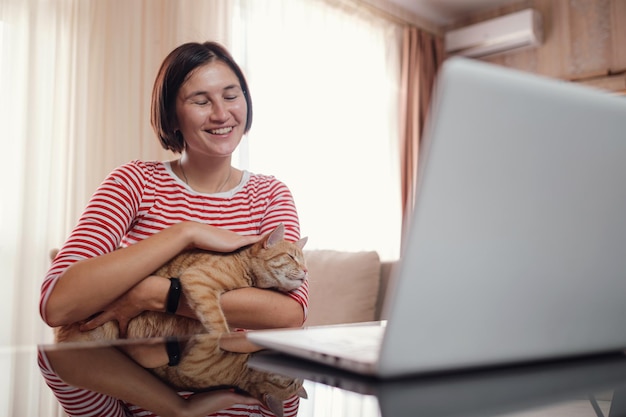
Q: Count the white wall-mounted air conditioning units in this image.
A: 1